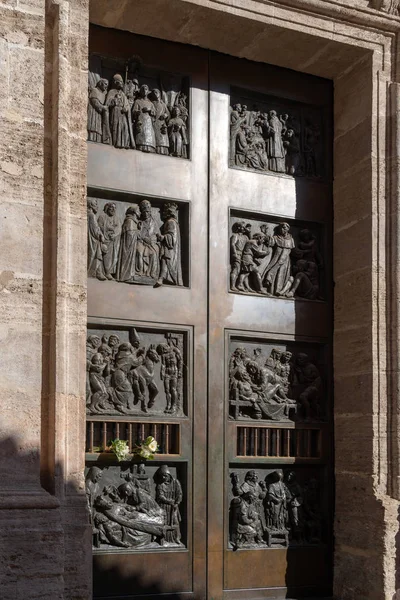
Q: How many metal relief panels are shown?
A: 8